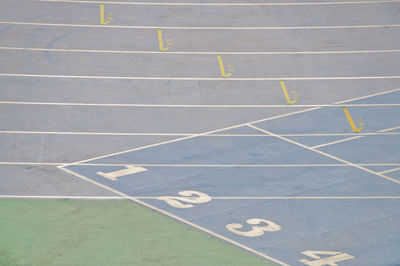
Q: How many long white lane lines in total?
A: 8